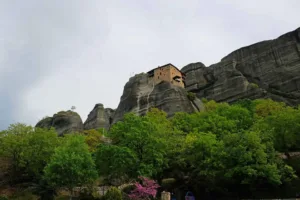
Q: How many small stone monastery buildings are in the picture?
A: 1